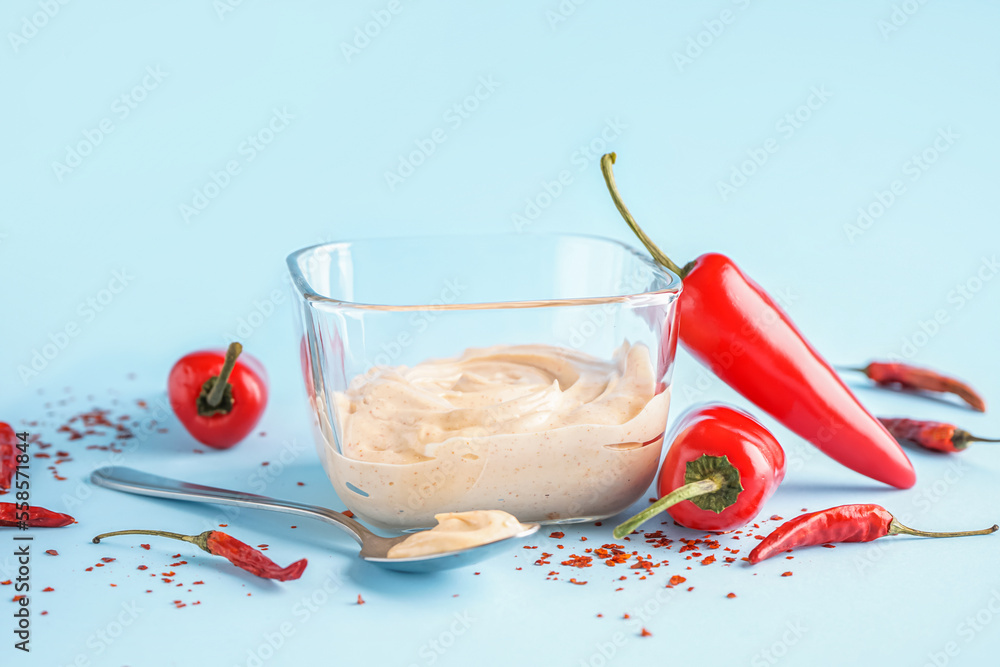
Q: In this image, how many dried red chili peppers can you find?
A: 6